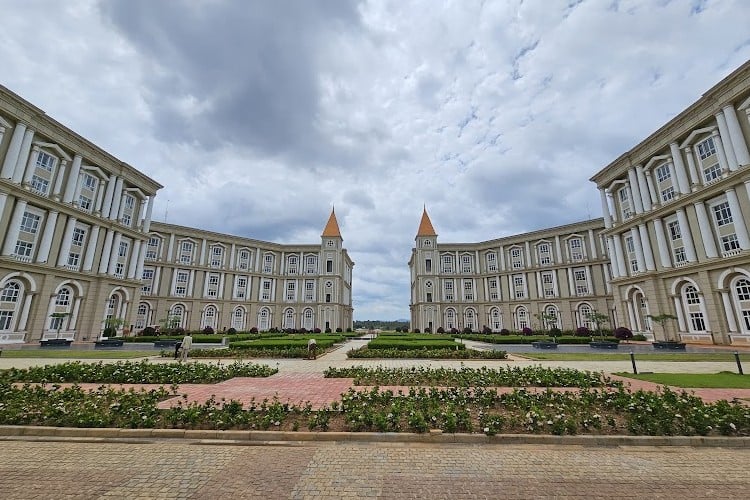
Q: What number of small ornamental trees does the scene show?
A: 6